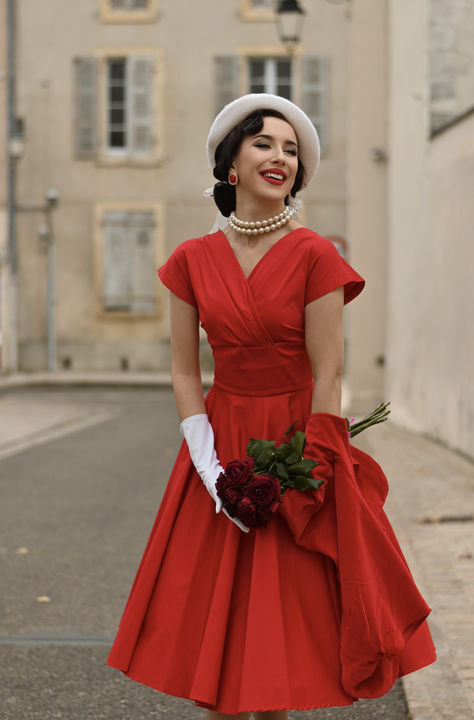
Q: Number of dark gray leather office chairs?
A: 0